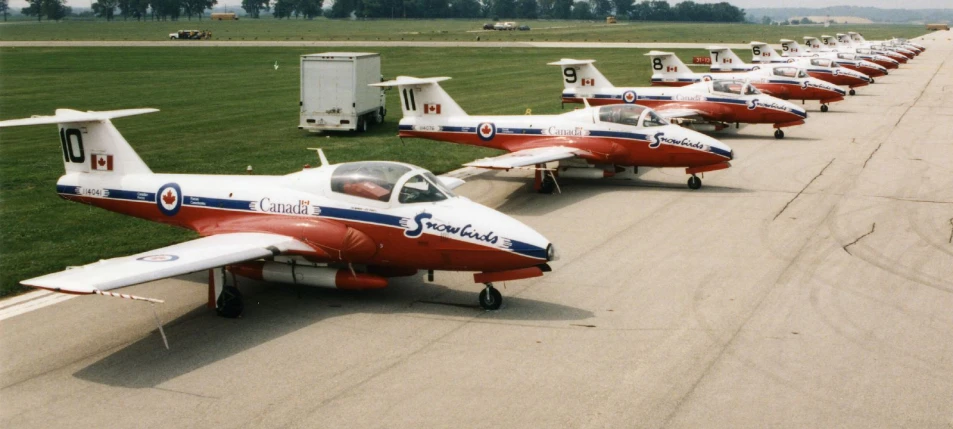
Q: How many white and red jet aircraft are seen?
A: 11